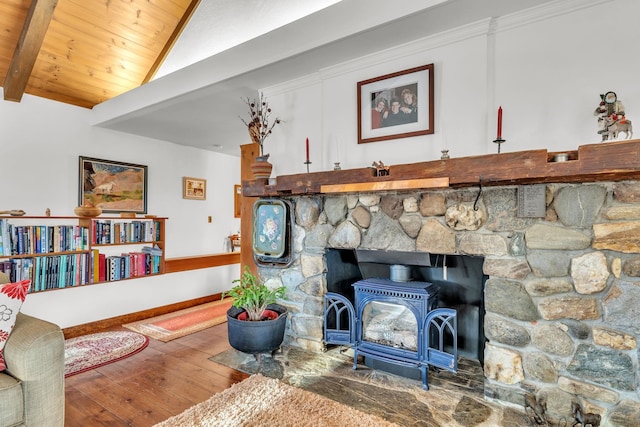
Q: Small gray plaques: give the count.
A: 1